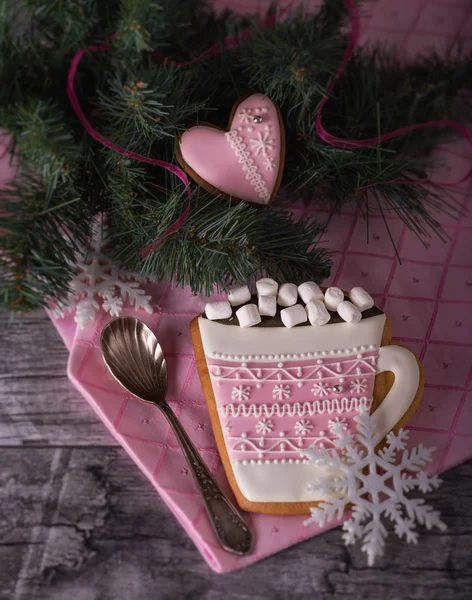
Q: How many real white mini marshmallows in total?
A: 12